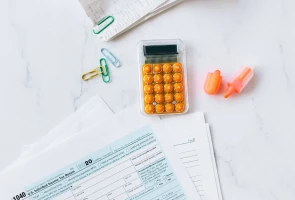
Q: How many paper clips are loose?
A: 3